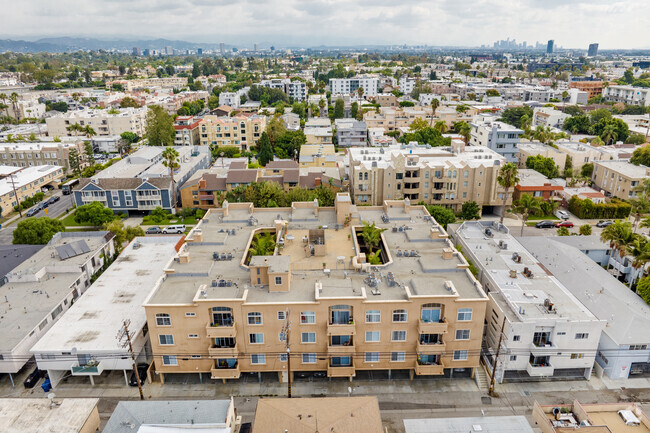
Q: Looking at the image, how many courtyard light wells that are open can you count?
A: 2